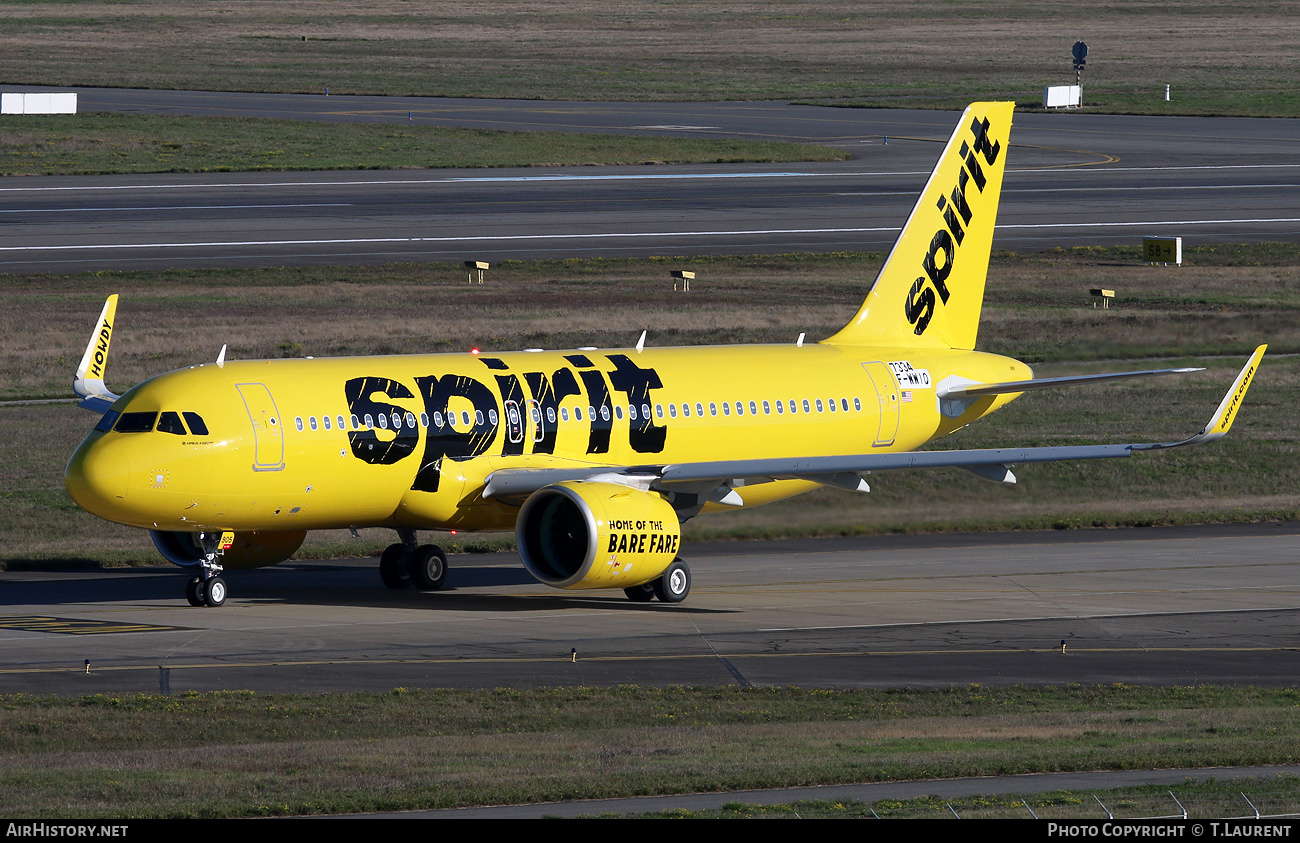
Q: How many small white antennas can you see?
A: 3